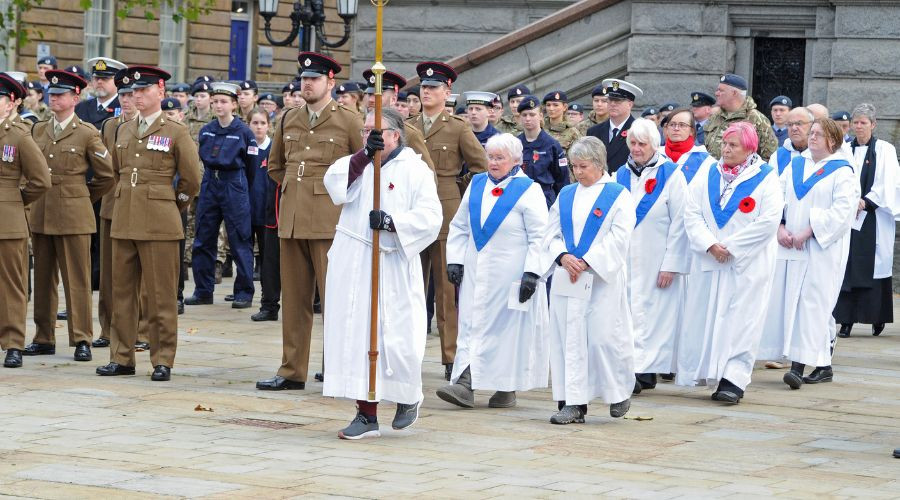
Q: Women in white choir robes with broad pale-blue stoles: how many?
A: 6